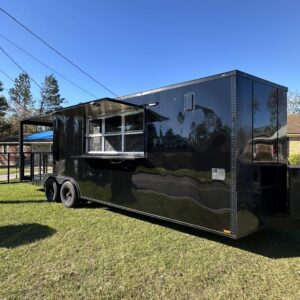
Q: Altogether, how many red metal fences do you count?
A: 0